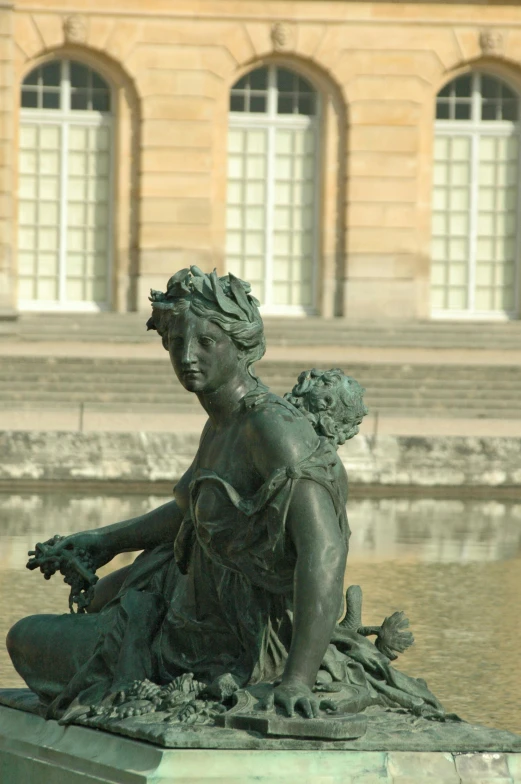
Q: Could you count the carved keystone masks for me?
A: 3